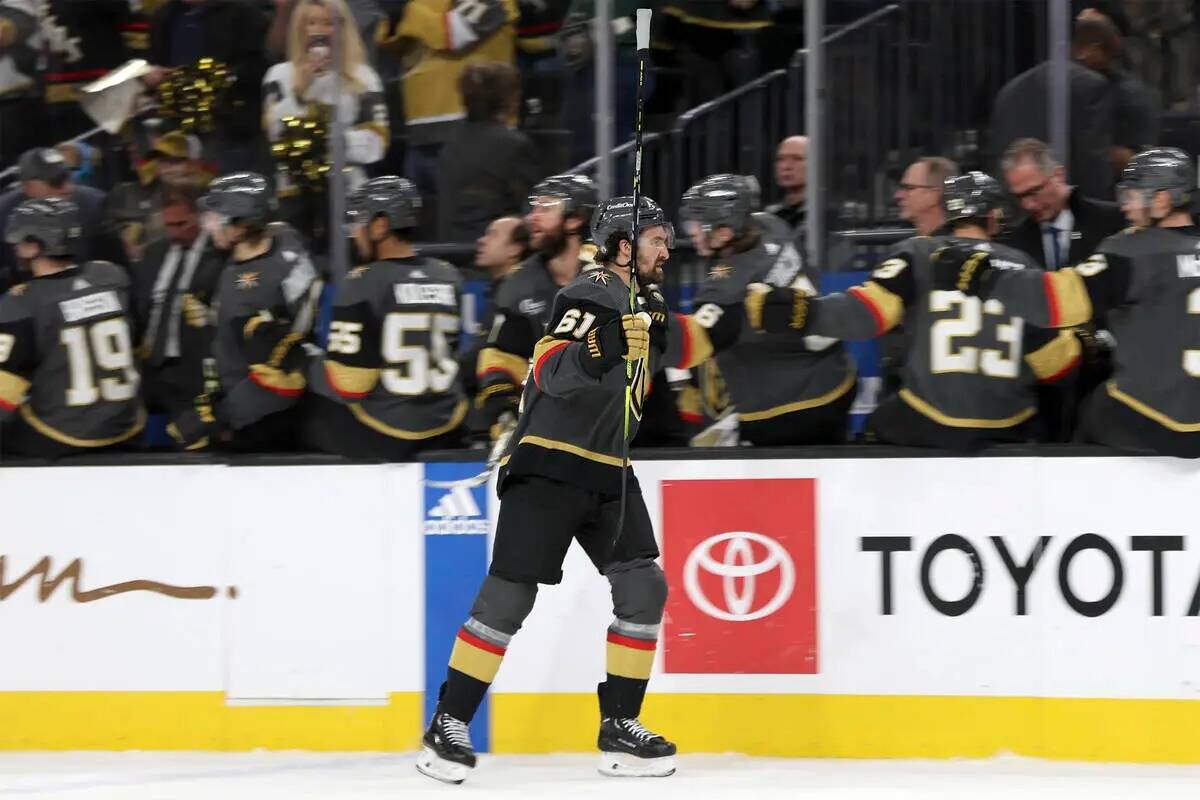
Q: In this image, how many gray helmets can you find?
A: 8